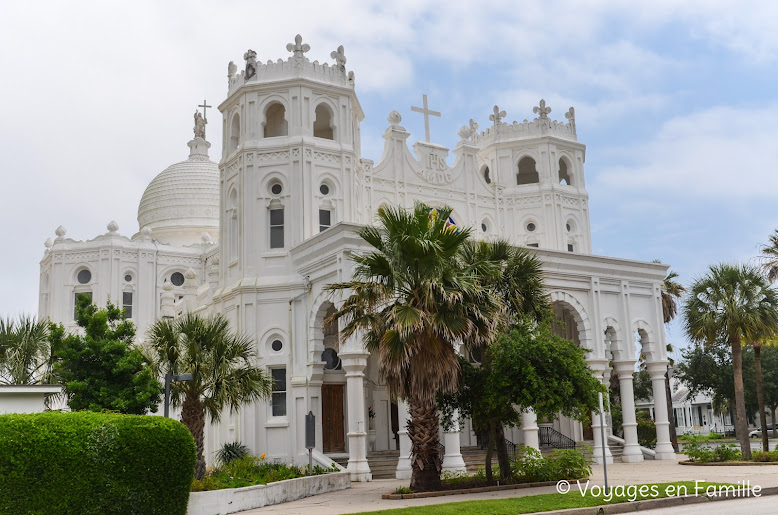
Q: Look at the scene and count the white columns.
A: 7